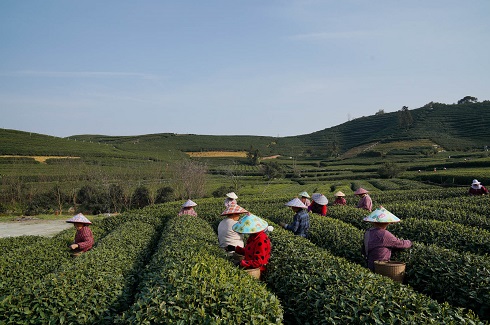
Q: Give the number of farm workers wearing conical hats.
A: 11